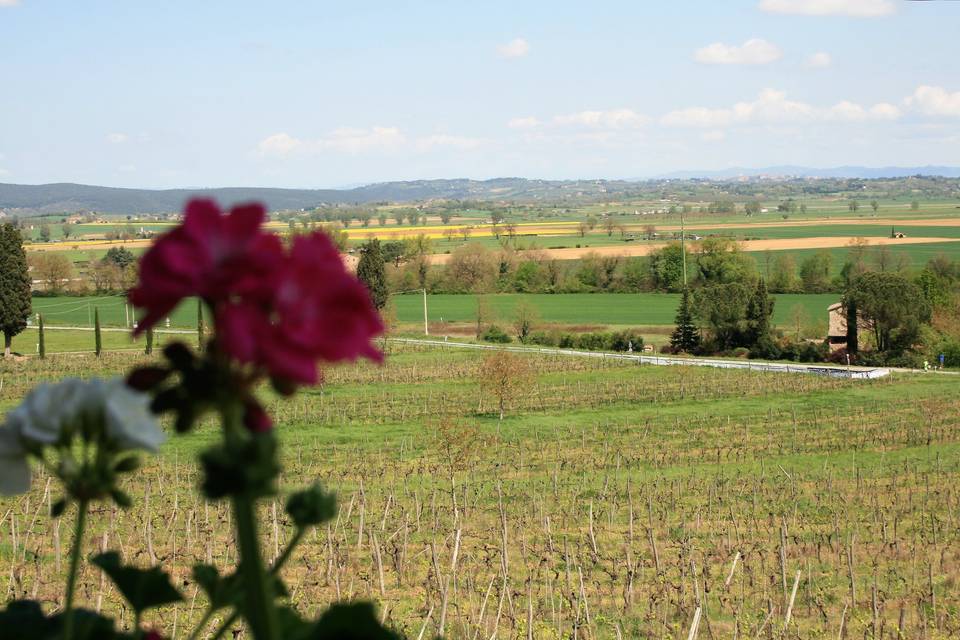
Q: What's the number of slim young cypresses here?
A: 4